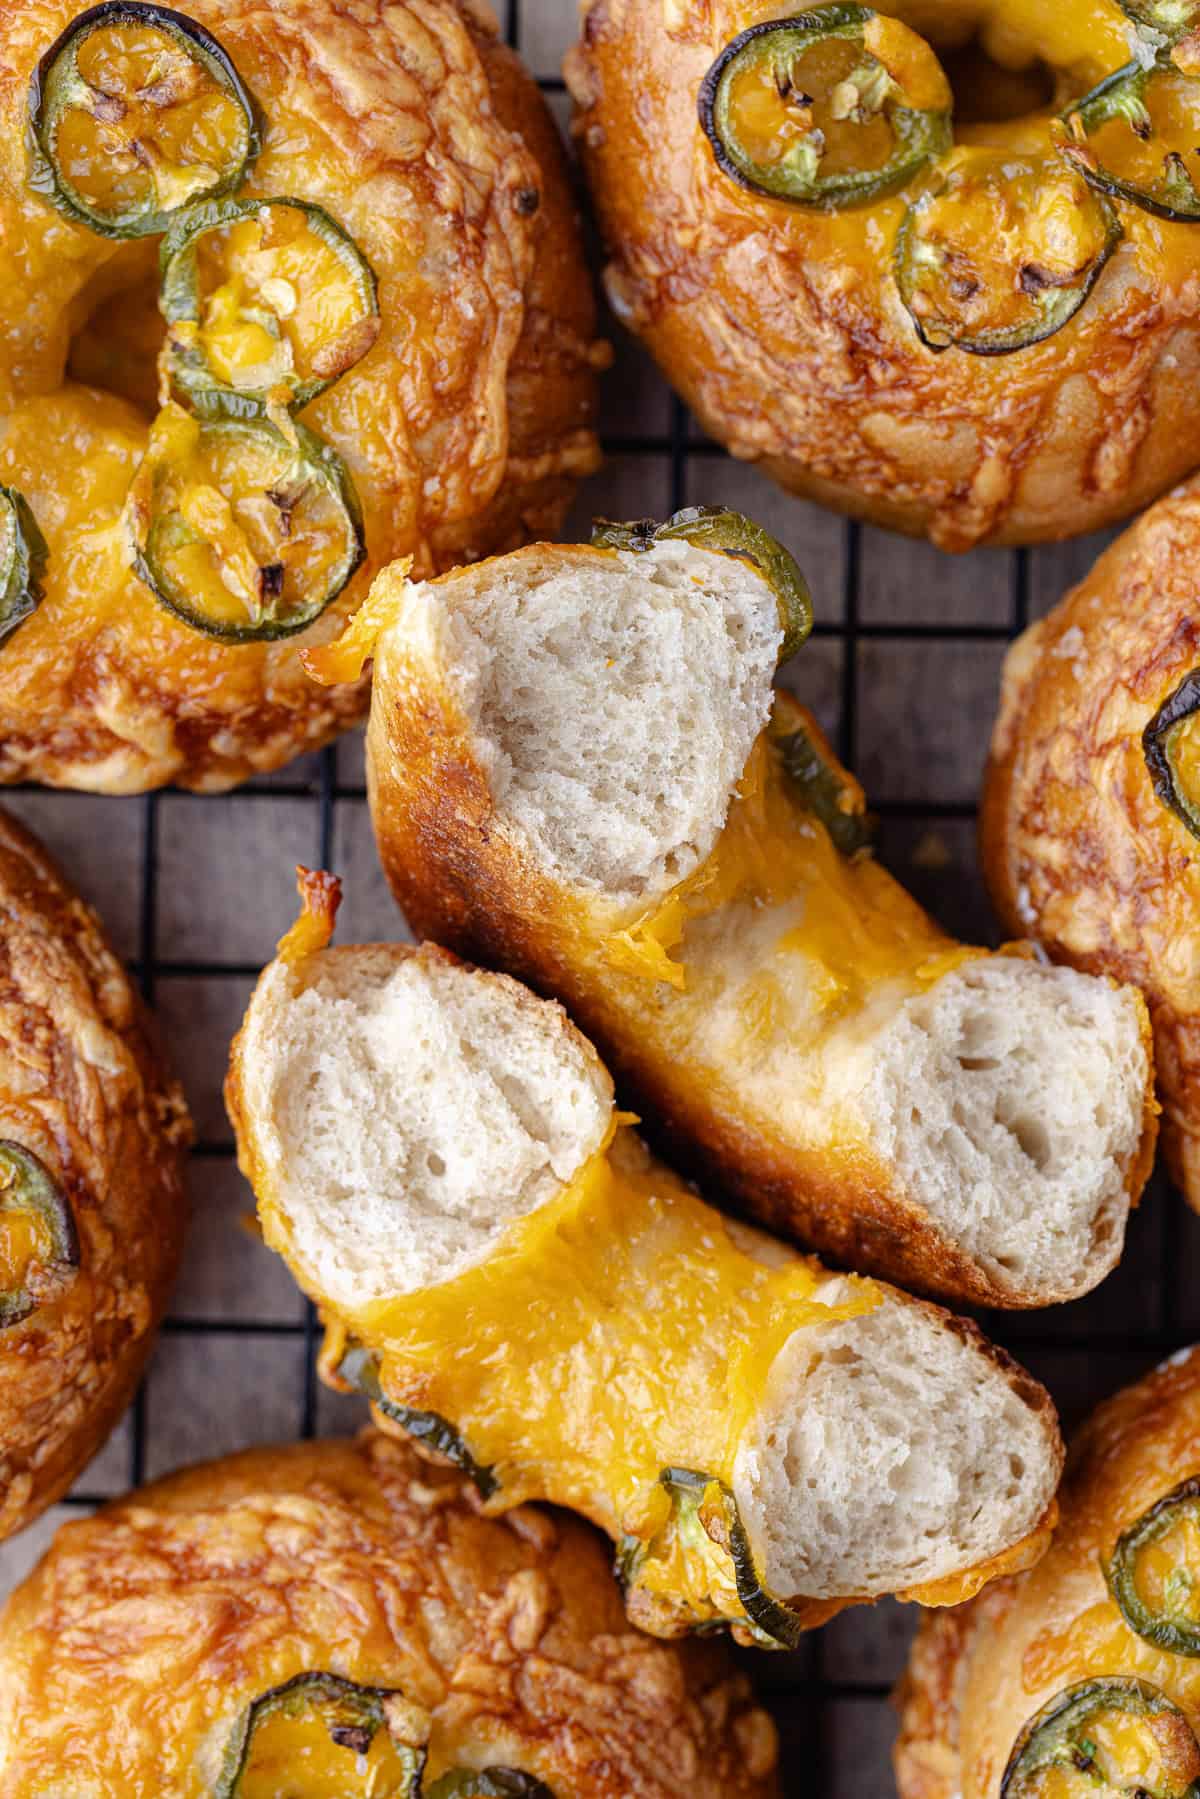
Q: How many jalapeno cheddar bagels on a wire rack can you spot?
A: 7